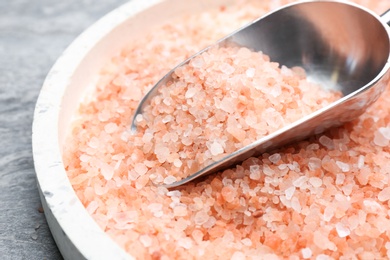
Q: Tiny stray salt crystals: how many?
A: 3